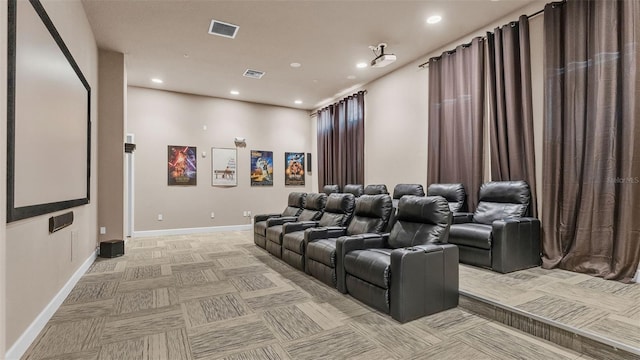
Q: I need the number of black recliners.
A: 11